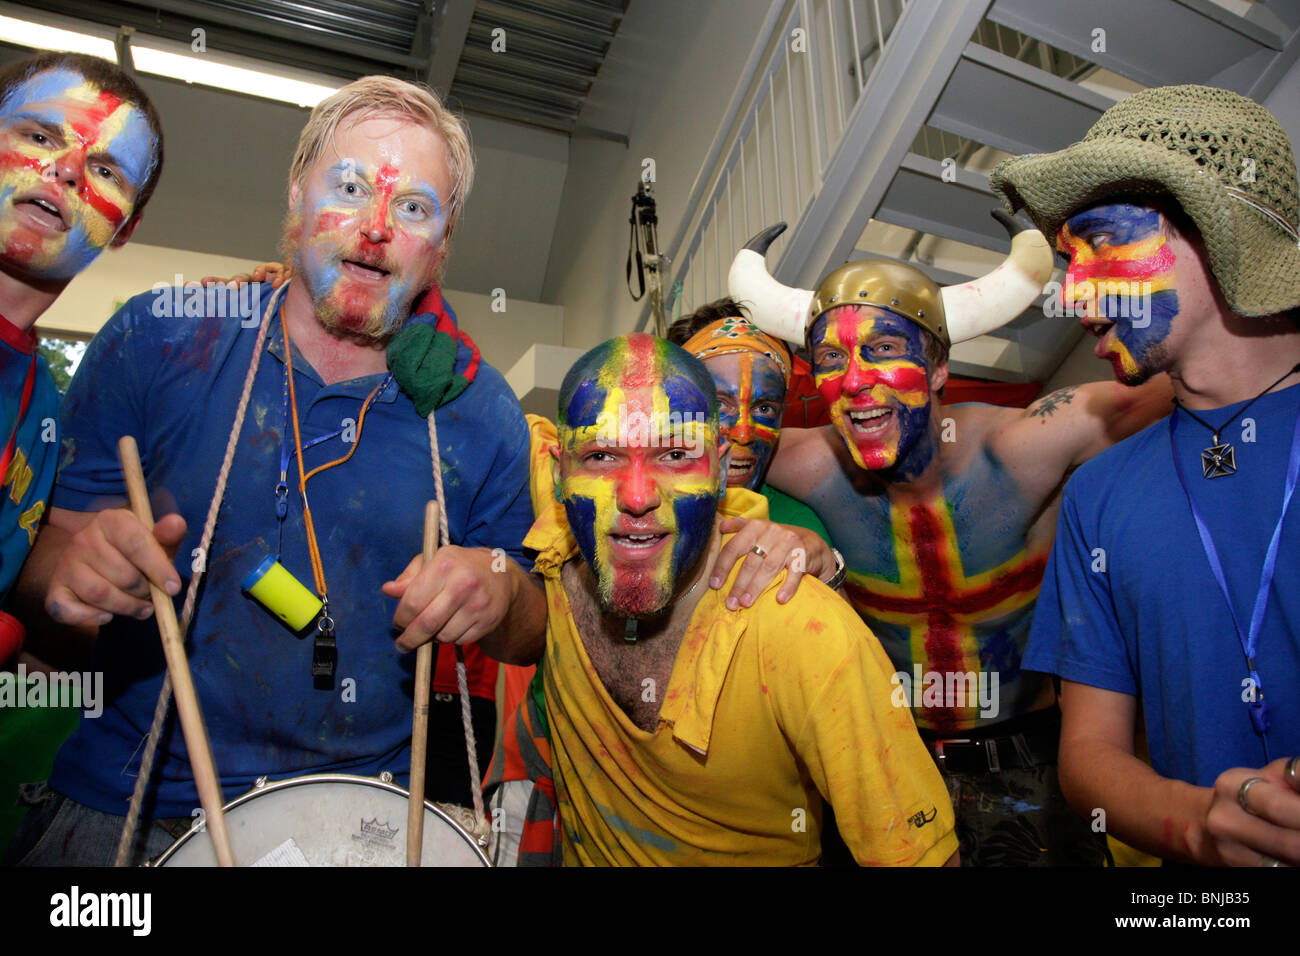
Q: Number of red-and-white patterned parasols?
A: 0